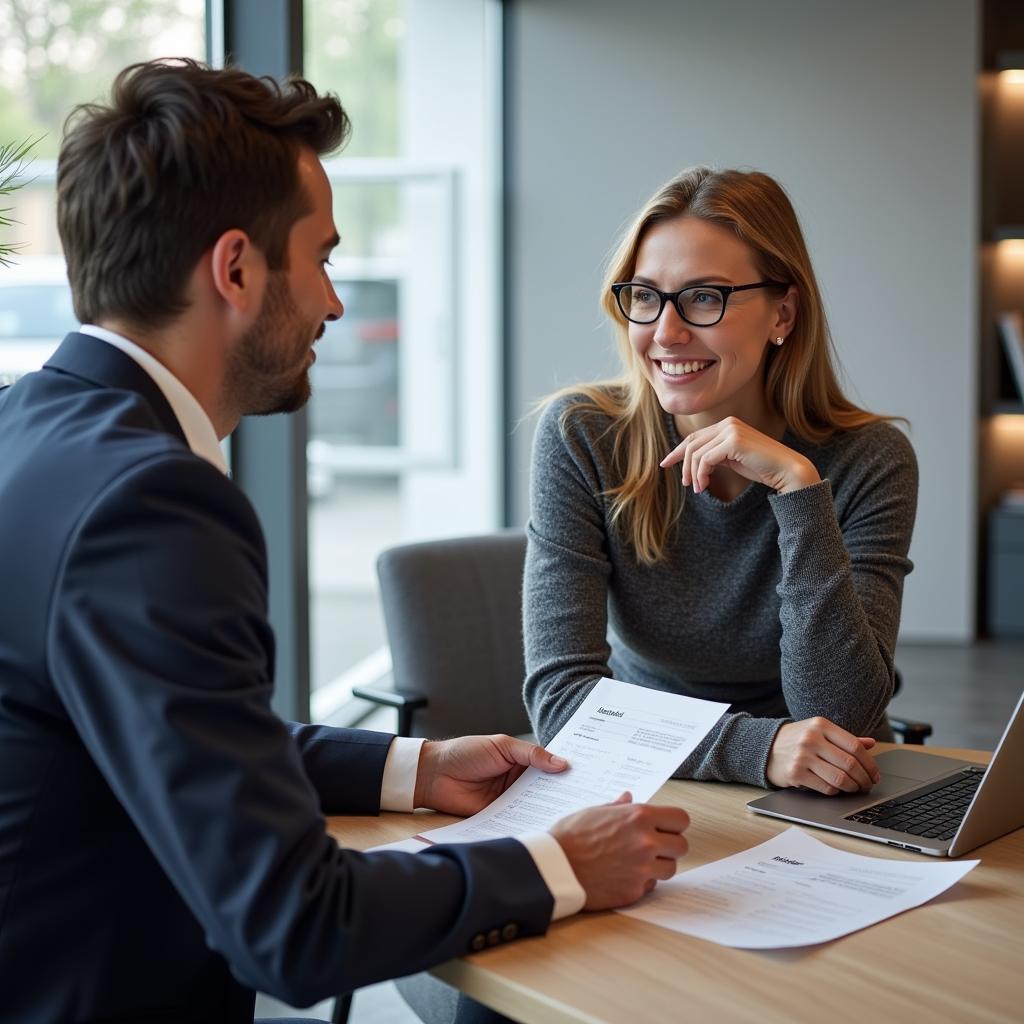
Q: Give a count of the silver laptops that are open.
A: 1